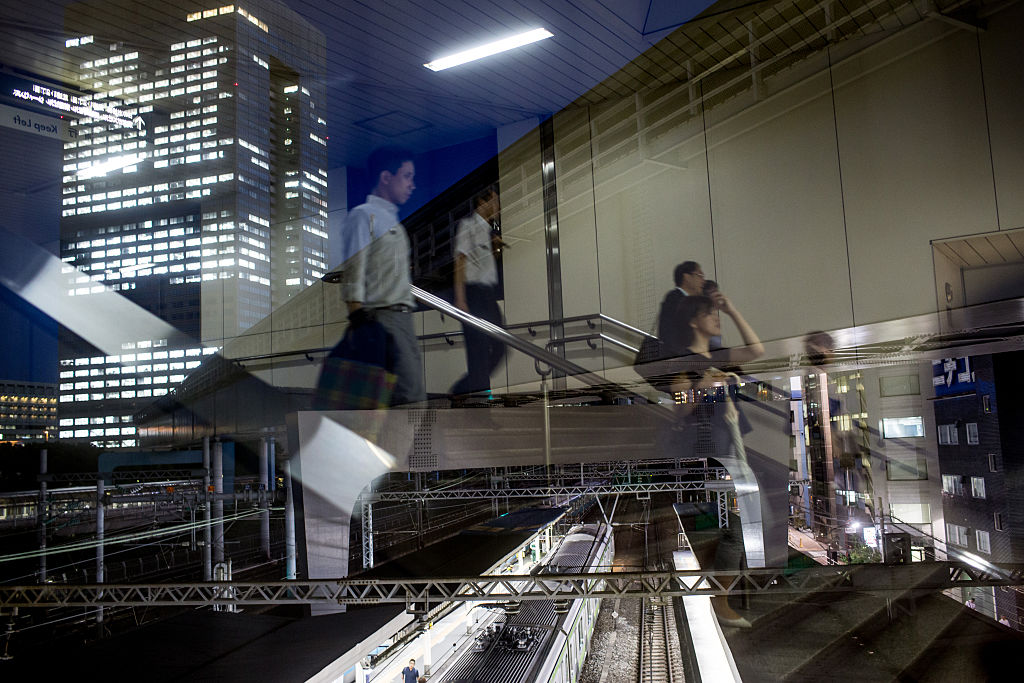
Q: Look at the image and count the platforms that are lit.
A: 2